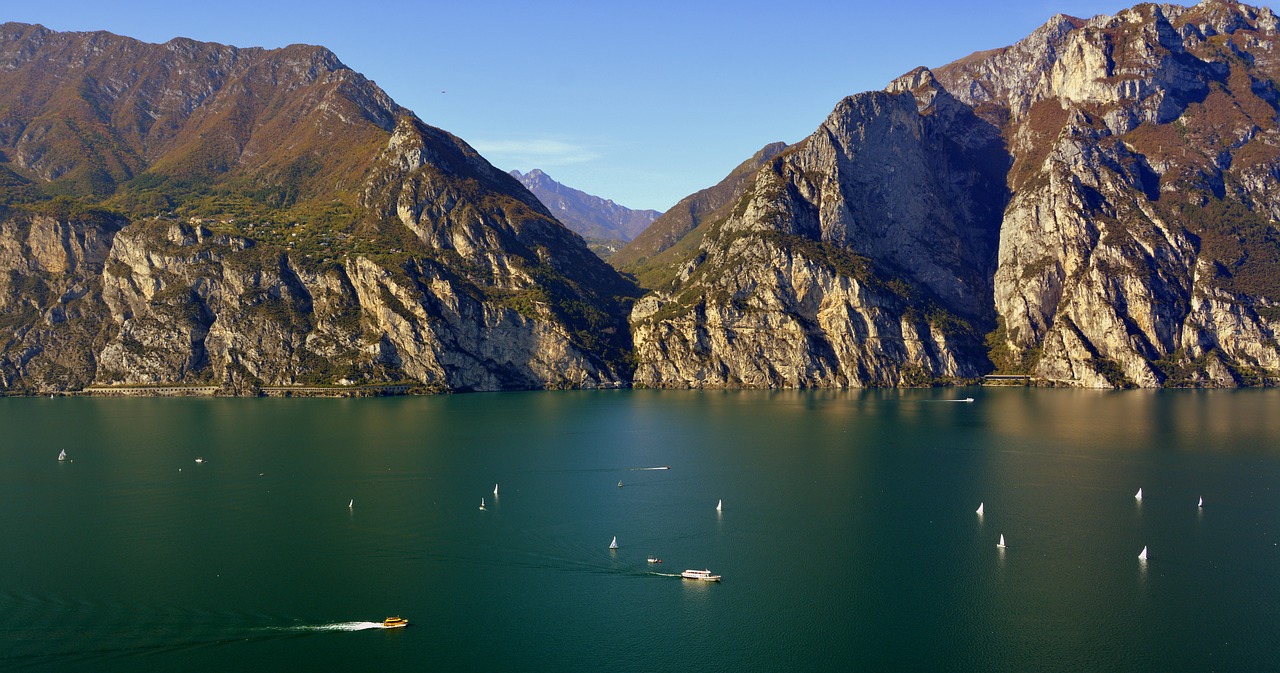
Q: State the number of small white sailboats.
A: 12